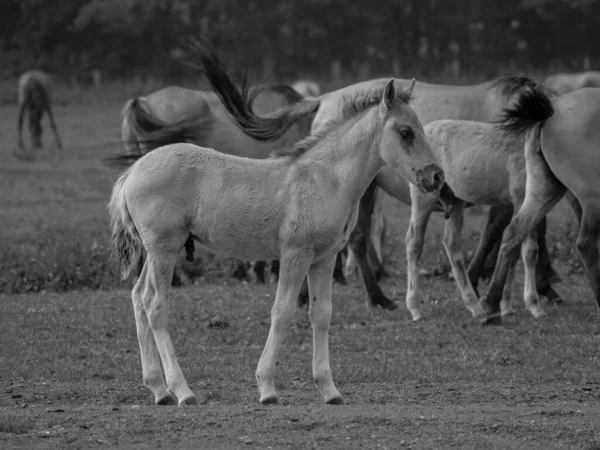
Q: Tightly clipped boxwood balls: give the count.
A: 0